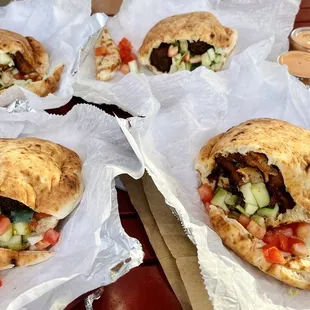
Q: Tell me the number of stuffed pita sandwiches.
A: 4